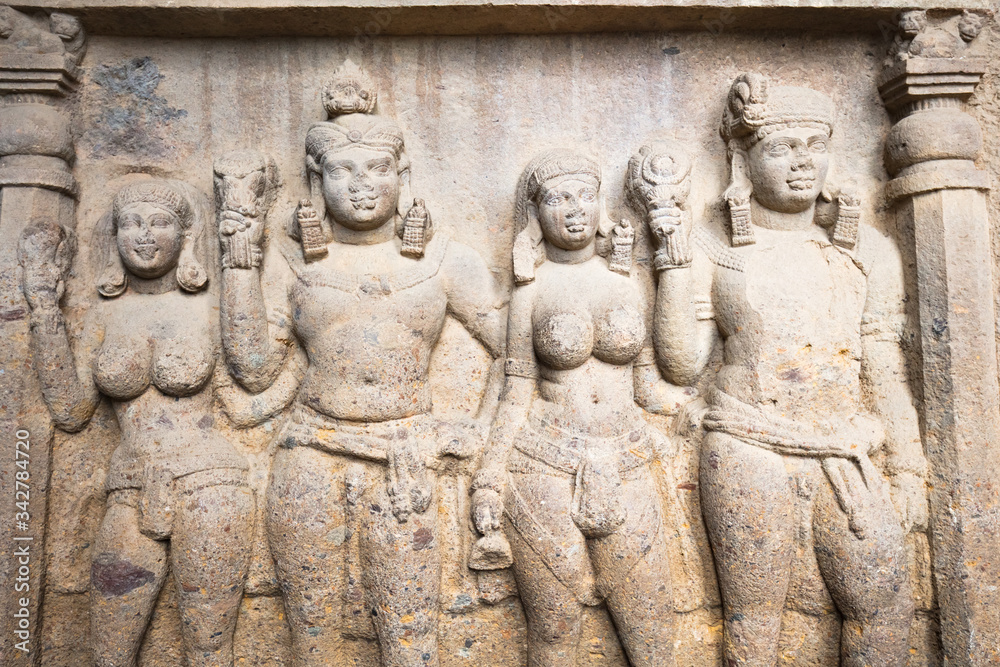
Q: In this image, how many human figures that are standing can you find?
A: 4